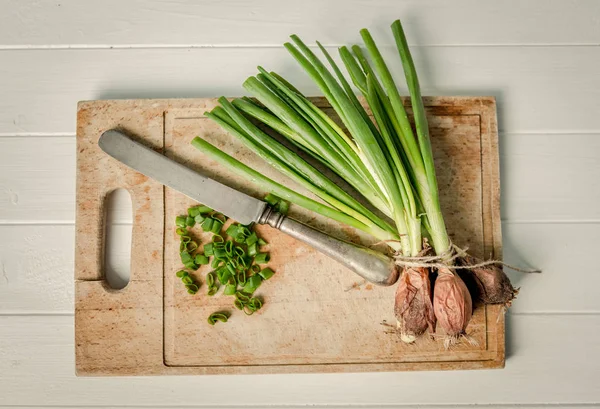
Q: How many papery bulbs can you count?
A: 3